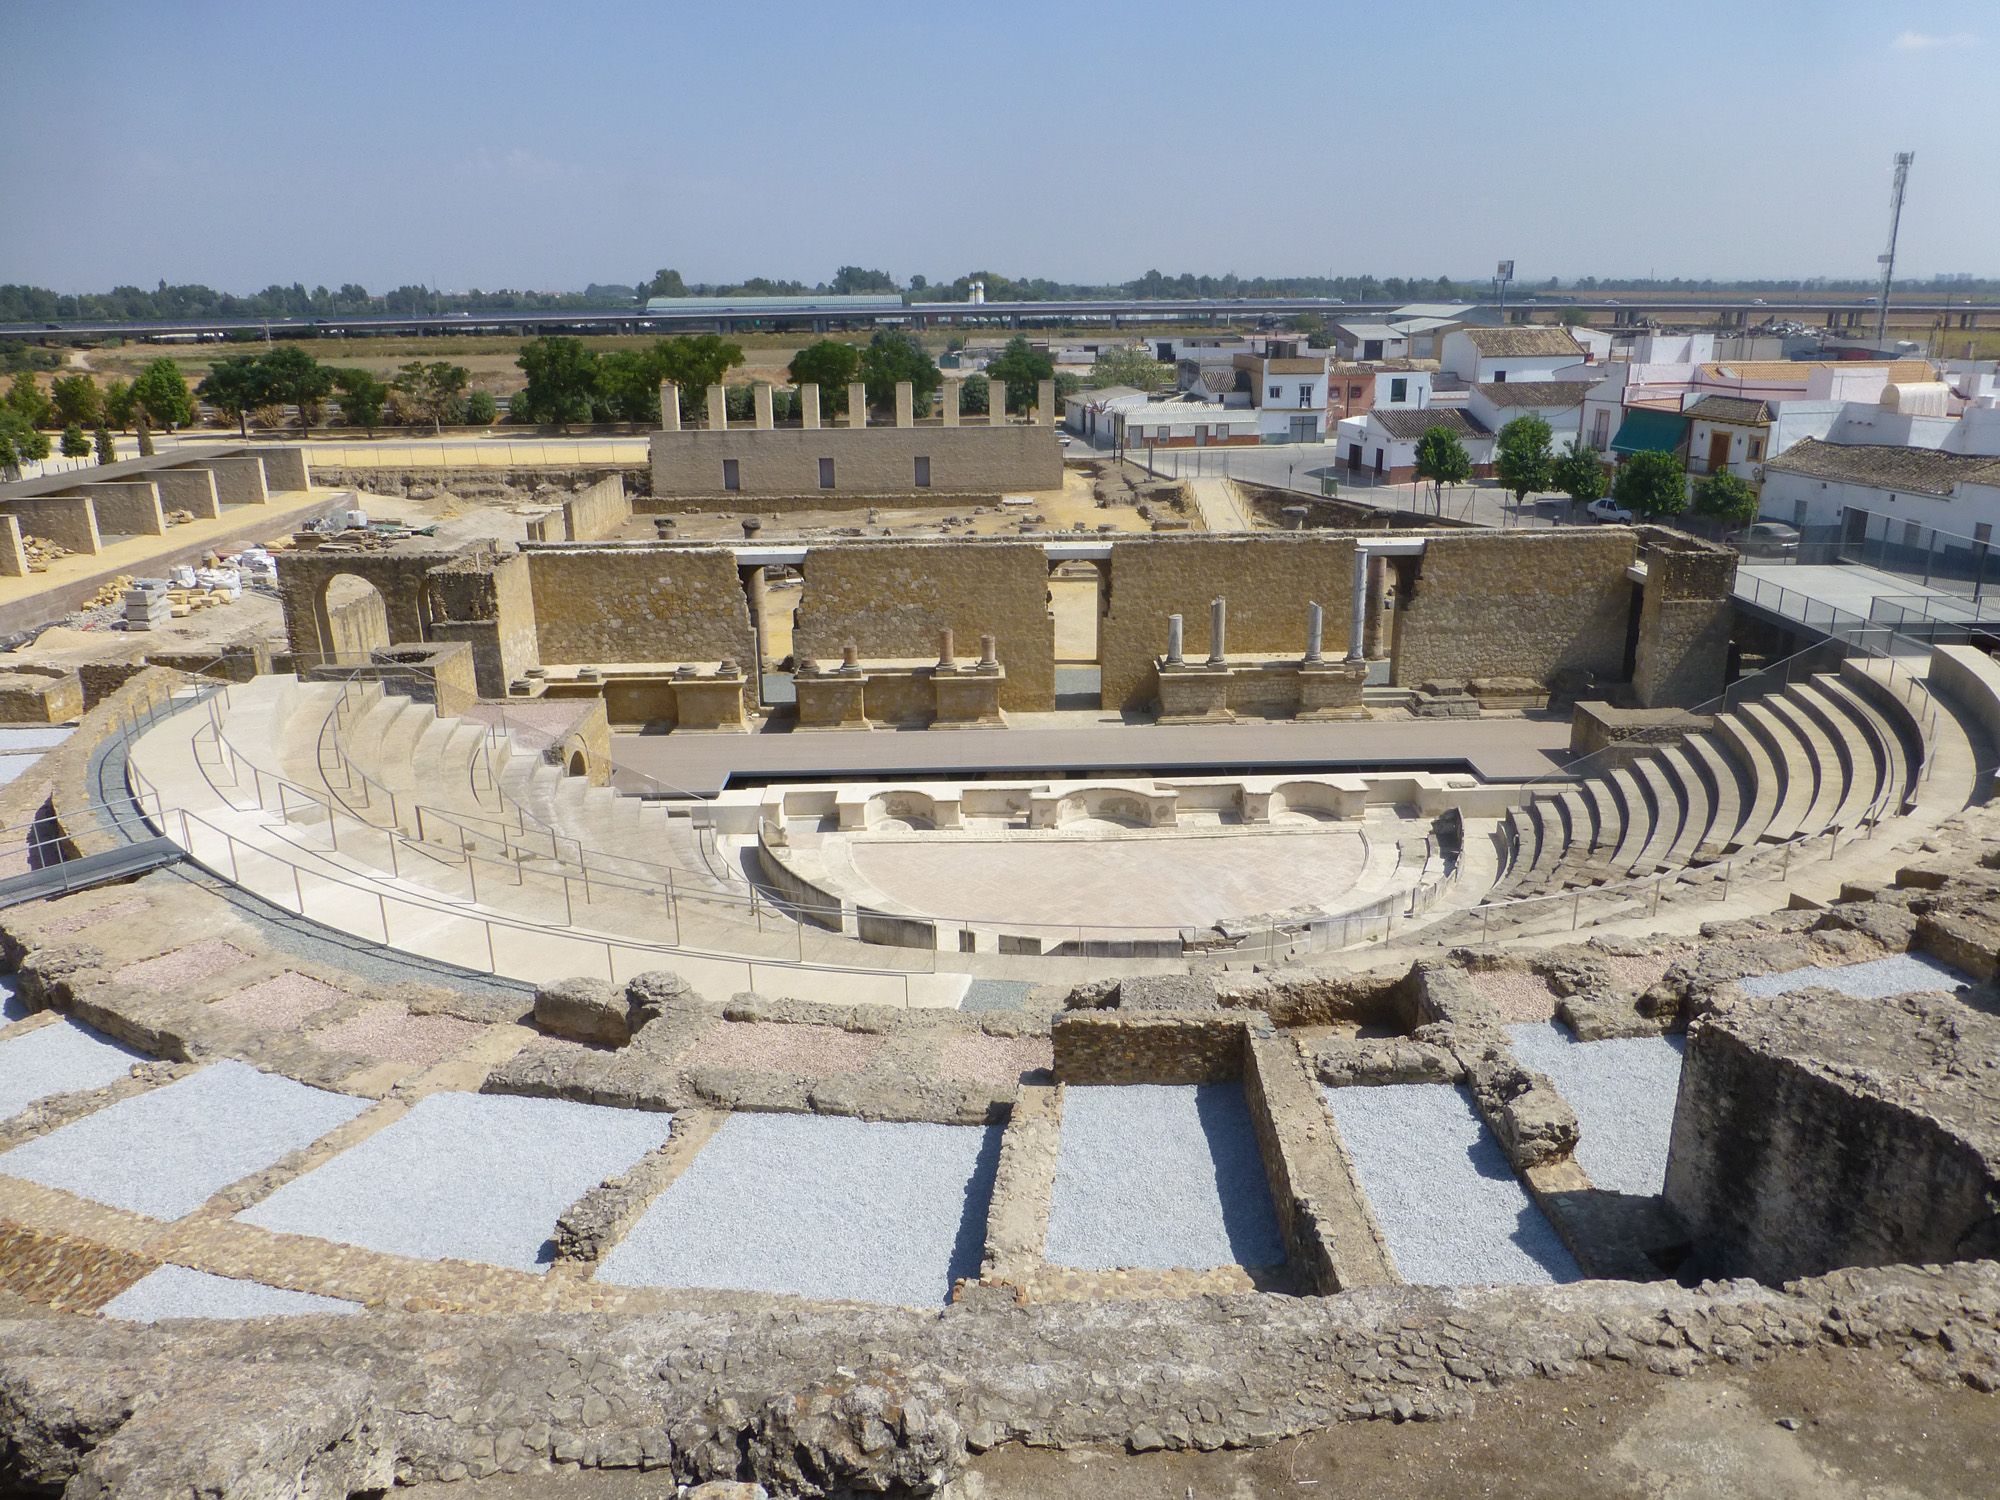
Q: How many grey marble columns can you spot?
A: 4